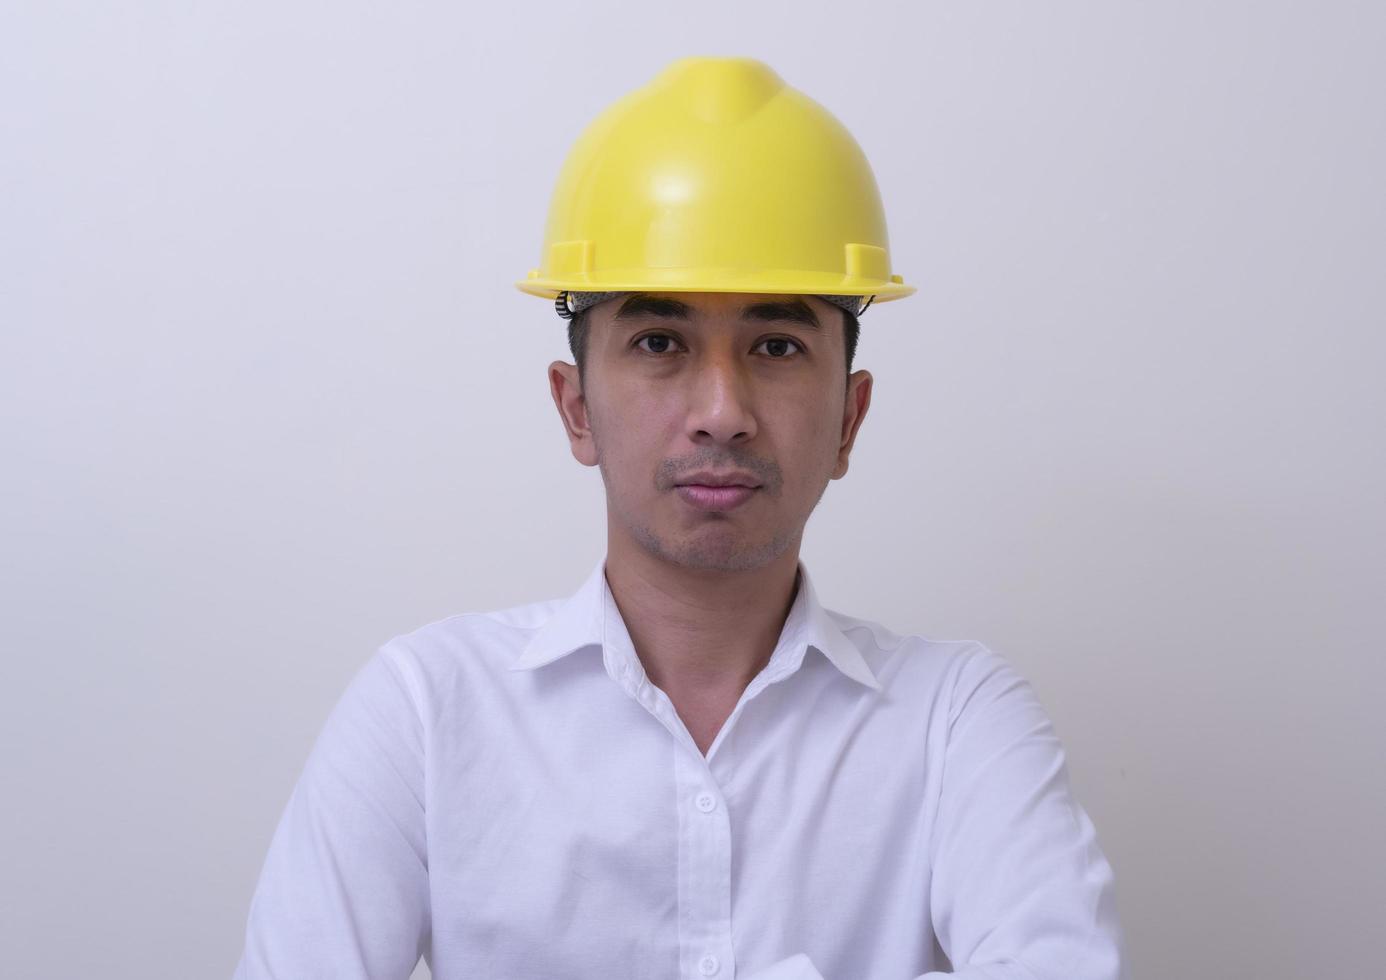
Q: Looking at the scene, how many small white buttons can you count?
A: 2